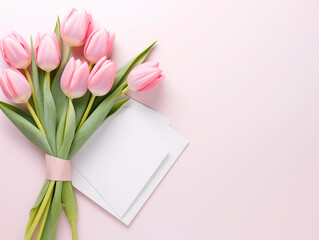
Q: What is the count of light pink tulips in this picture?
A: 8